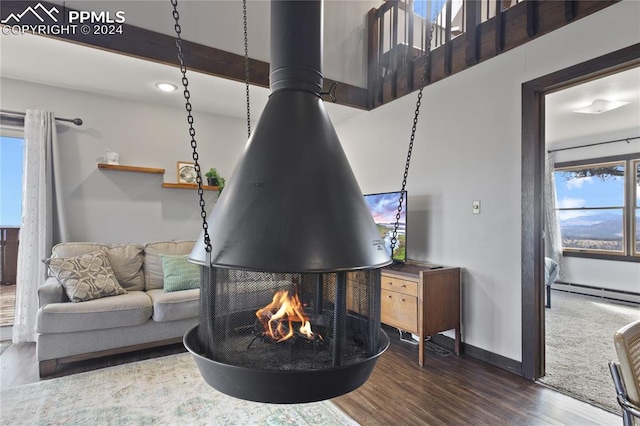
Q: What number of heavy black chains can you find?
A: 3